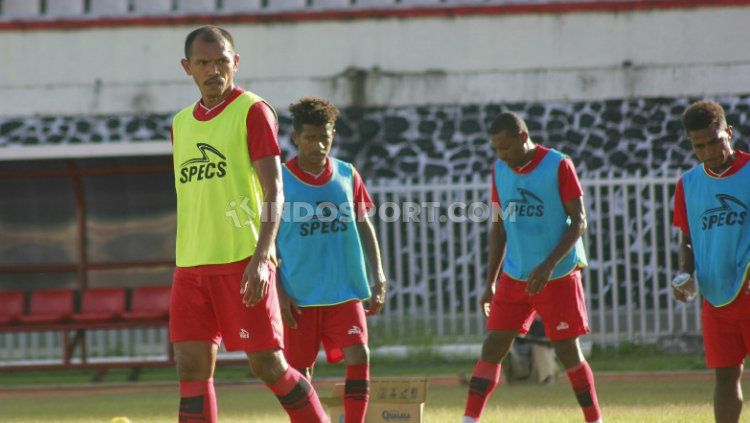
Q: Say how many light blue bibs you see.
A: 3